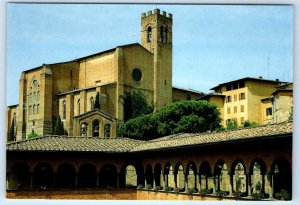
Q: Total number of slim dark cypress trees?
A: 3